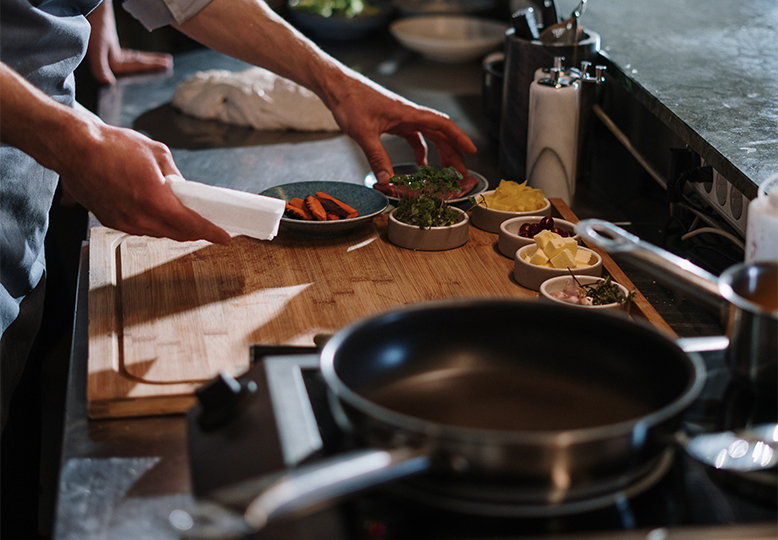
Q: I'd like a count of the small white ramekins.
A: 5